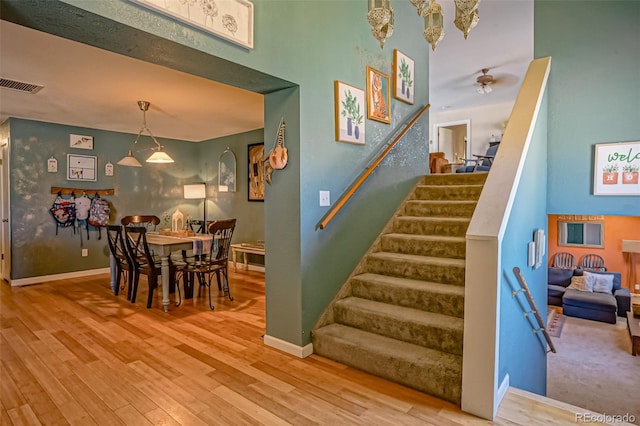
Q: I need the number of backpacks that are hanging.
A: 3